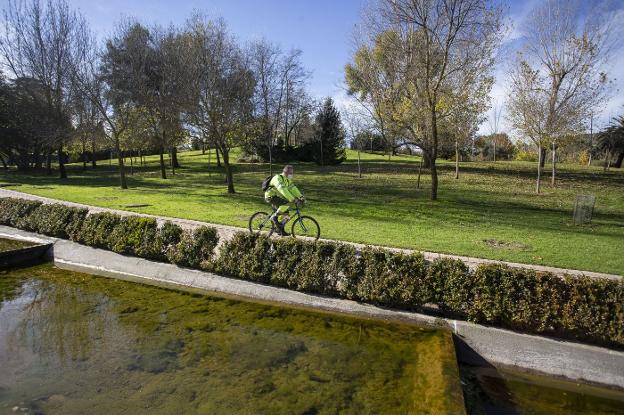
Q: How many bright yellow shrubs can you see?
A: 2